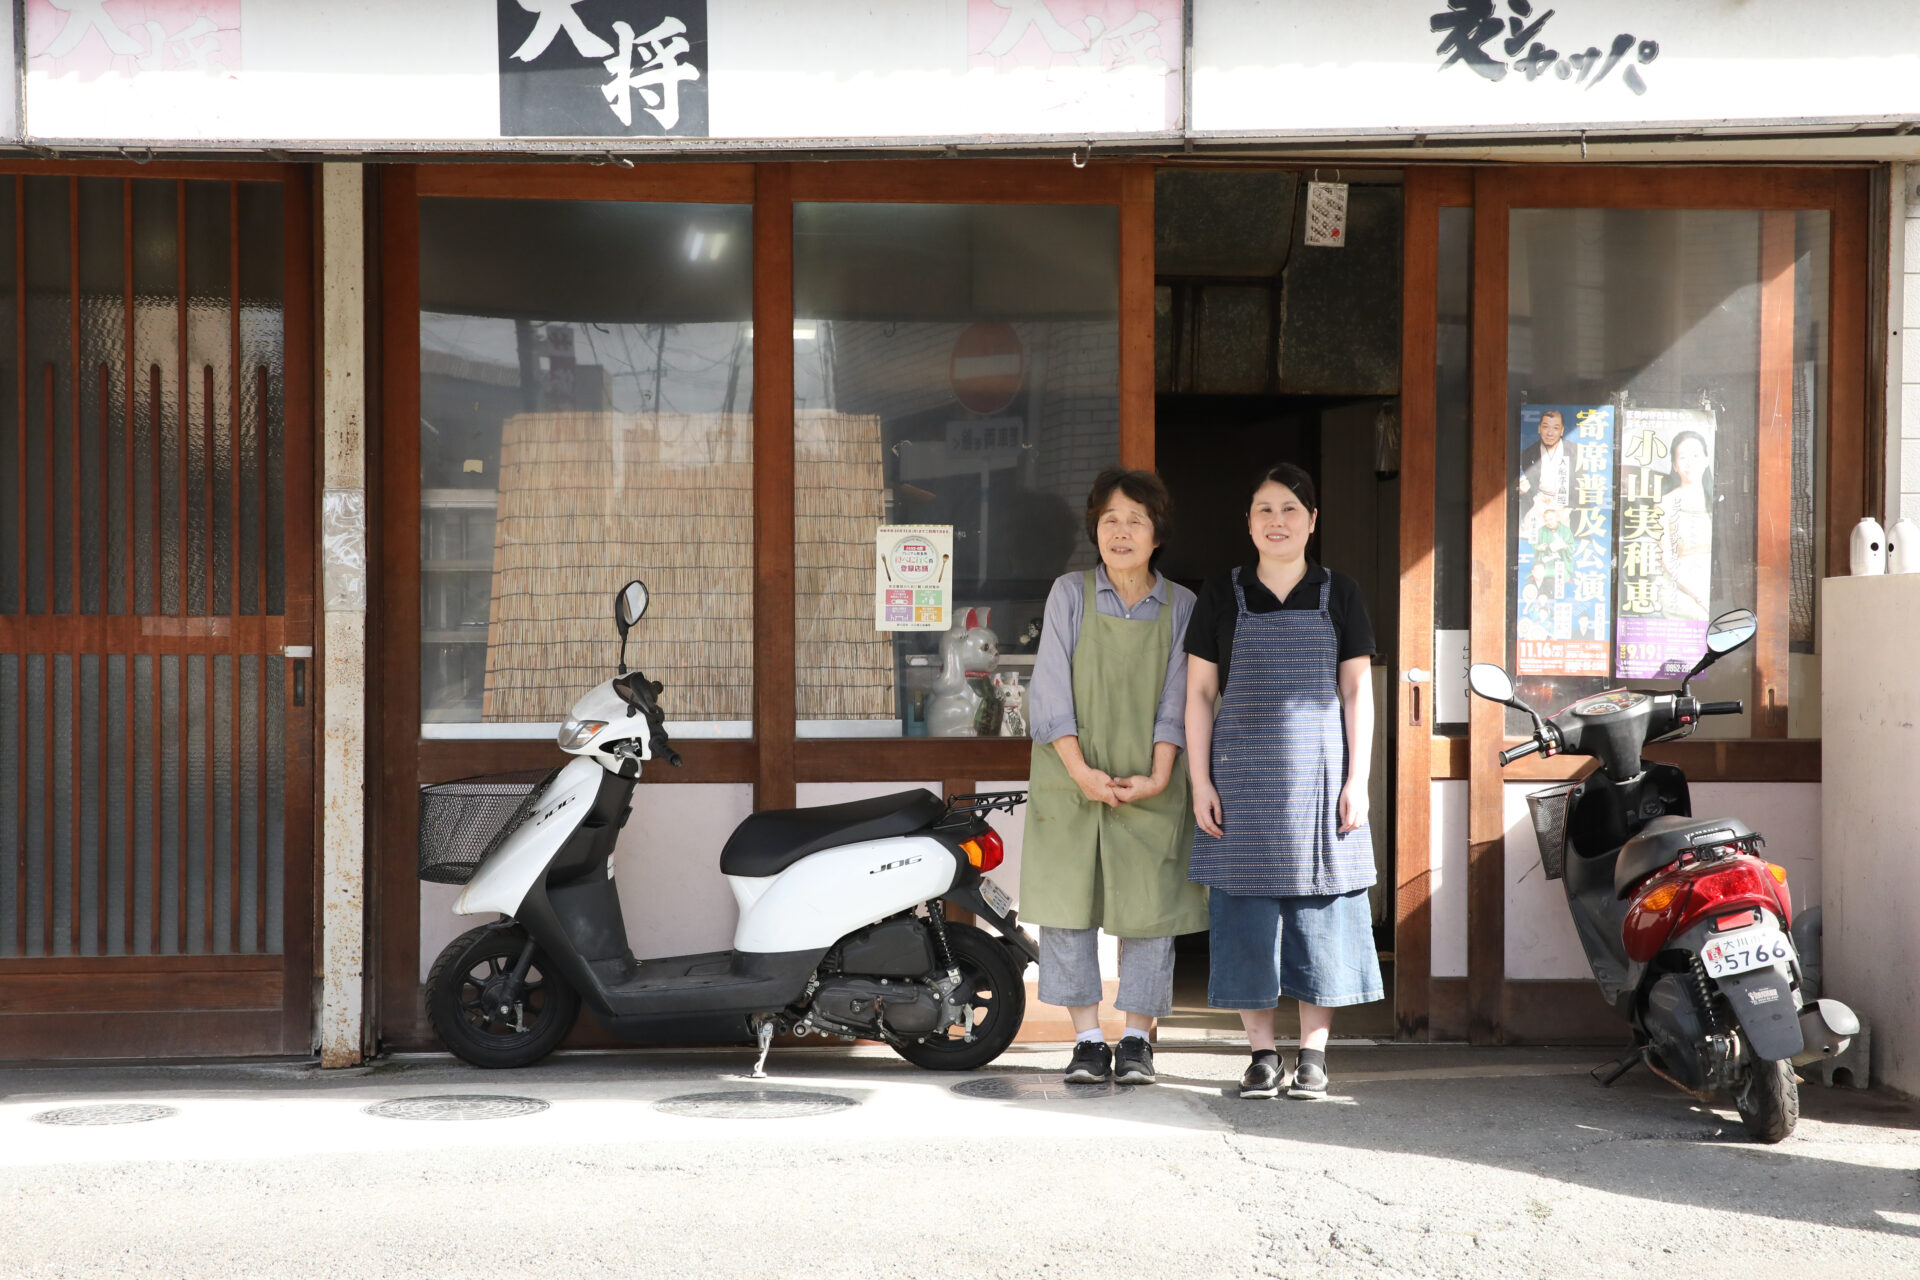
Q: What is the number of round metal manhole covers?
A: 4